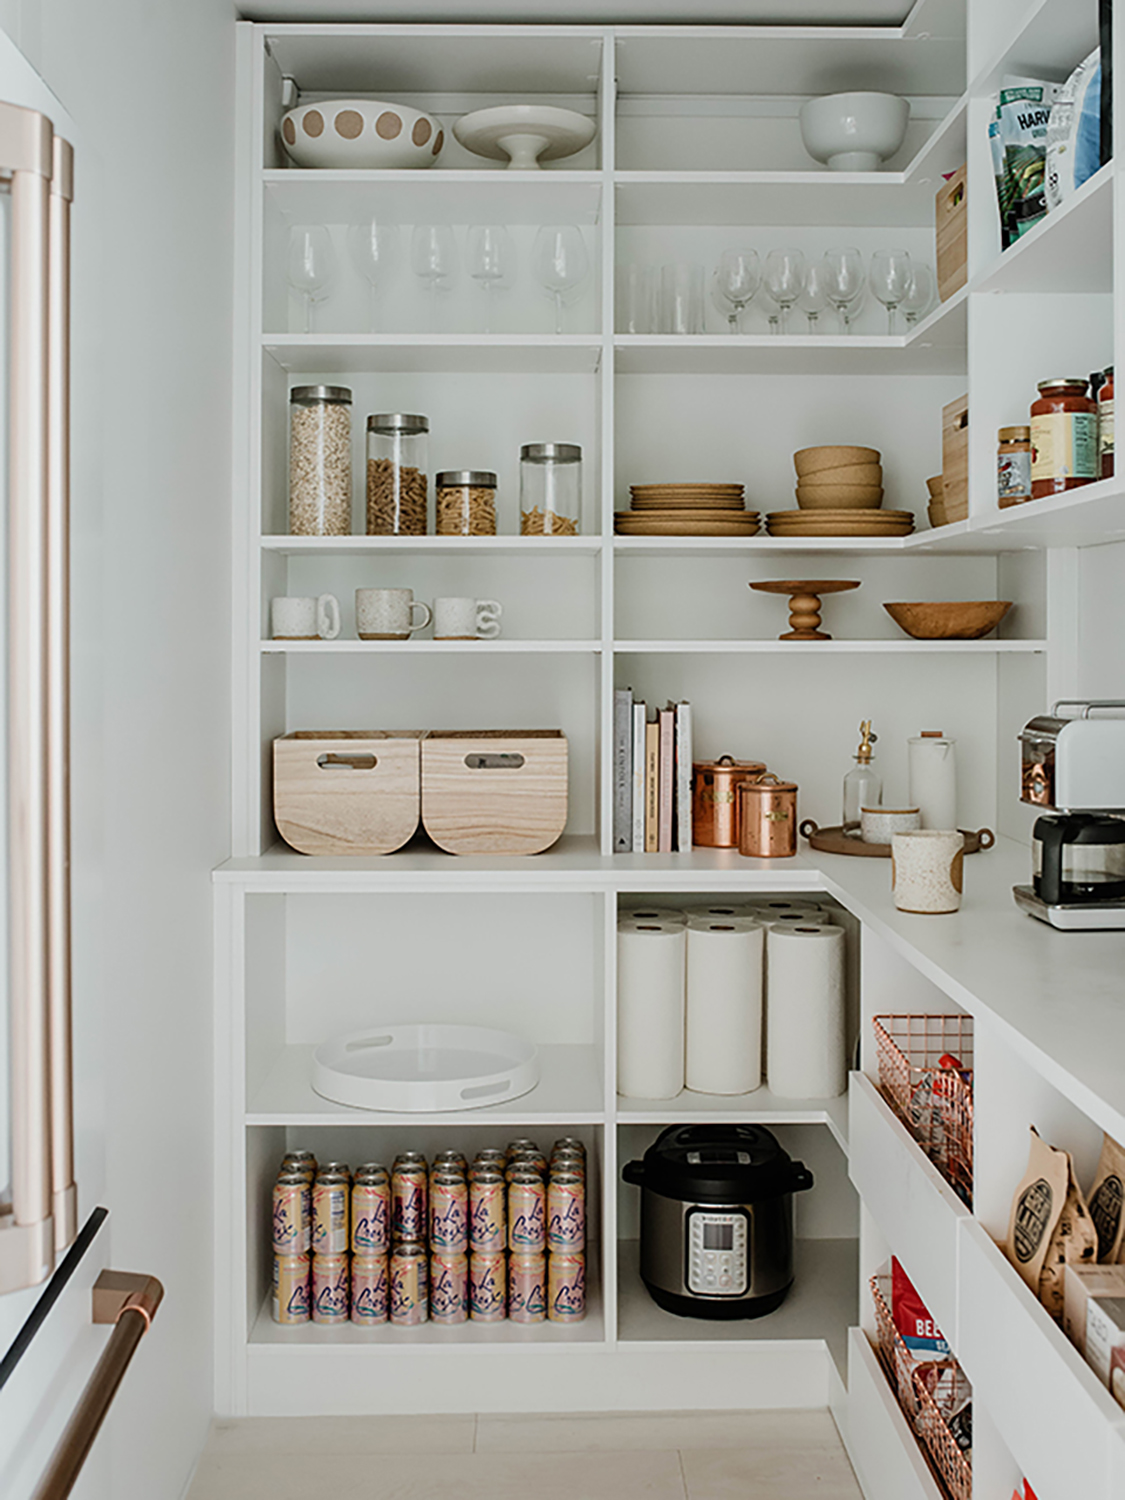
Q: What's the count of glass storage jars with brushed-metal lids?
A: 4